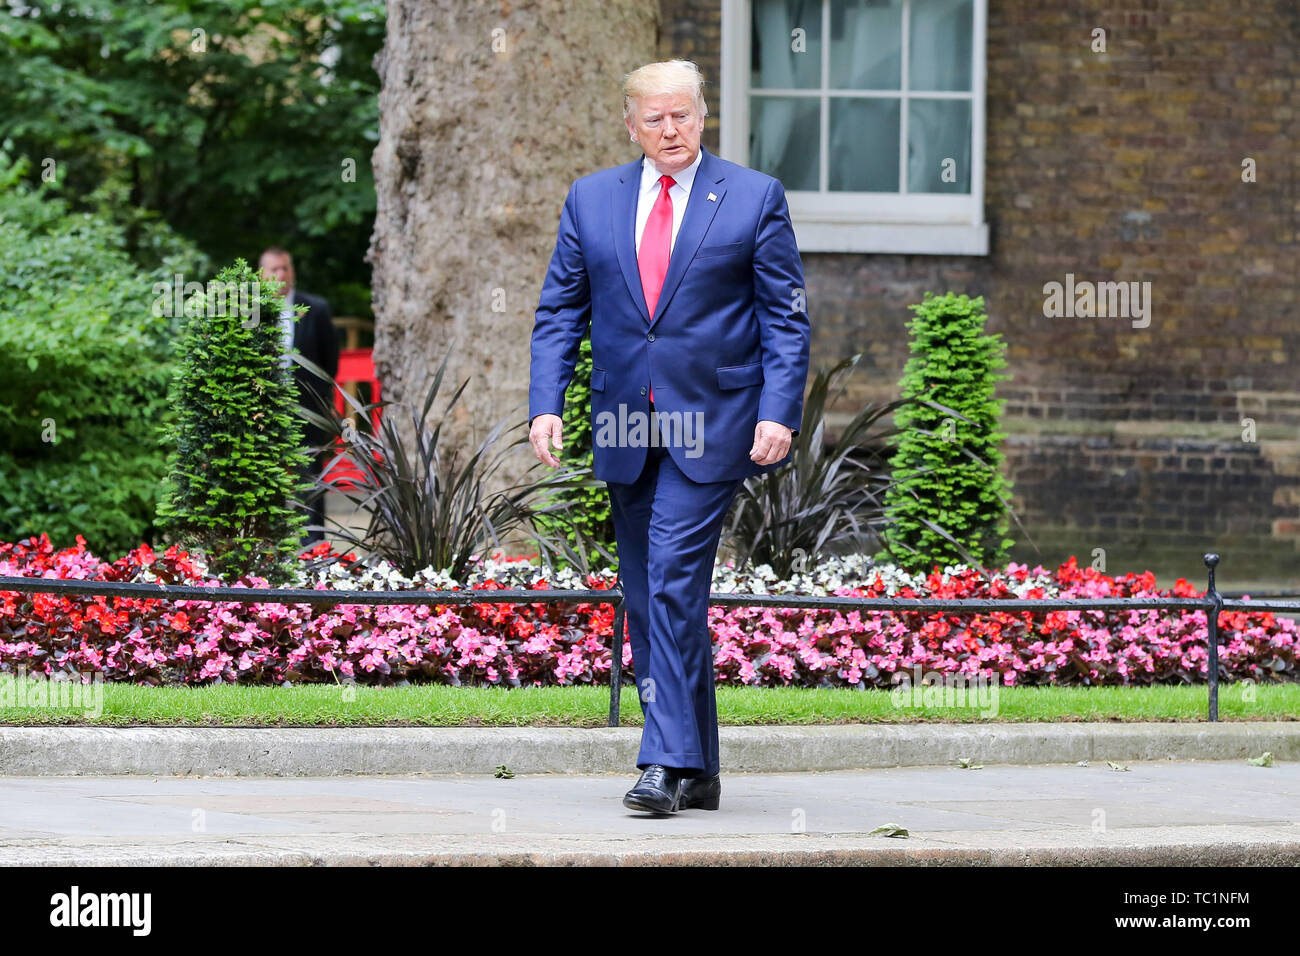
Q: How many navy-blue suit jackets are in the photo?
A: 1